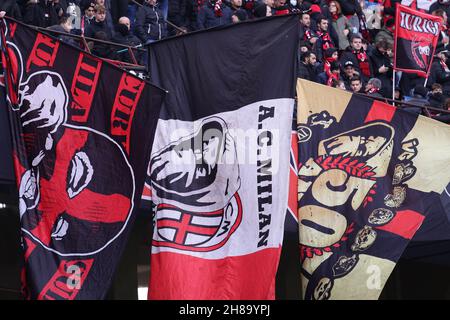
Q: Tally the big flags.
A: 3